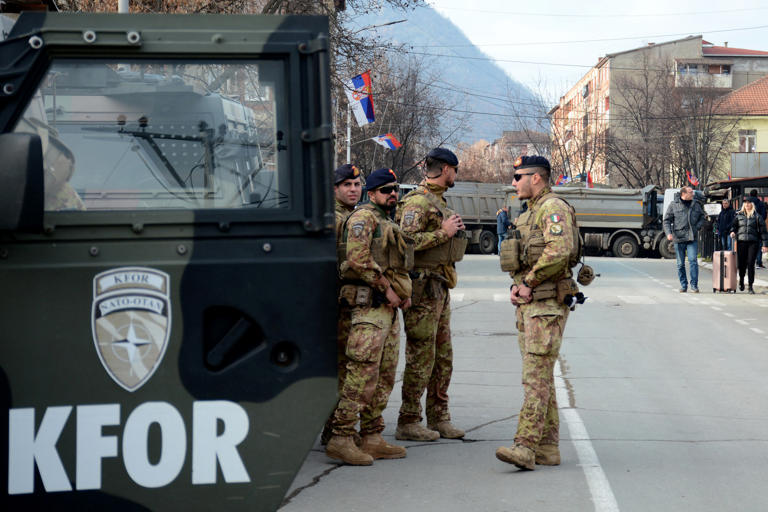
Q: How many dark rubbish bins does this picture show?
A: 0